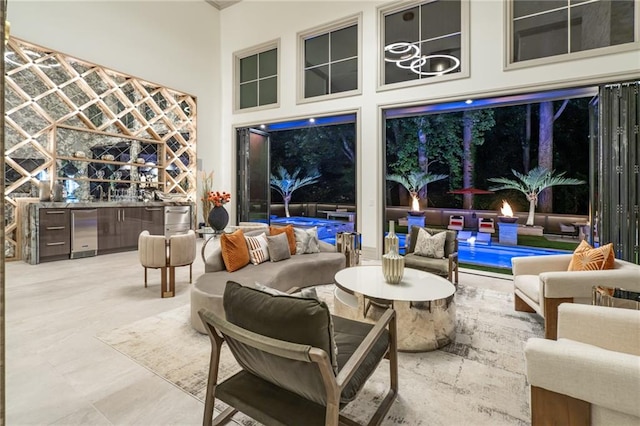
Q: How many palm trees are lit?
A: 3